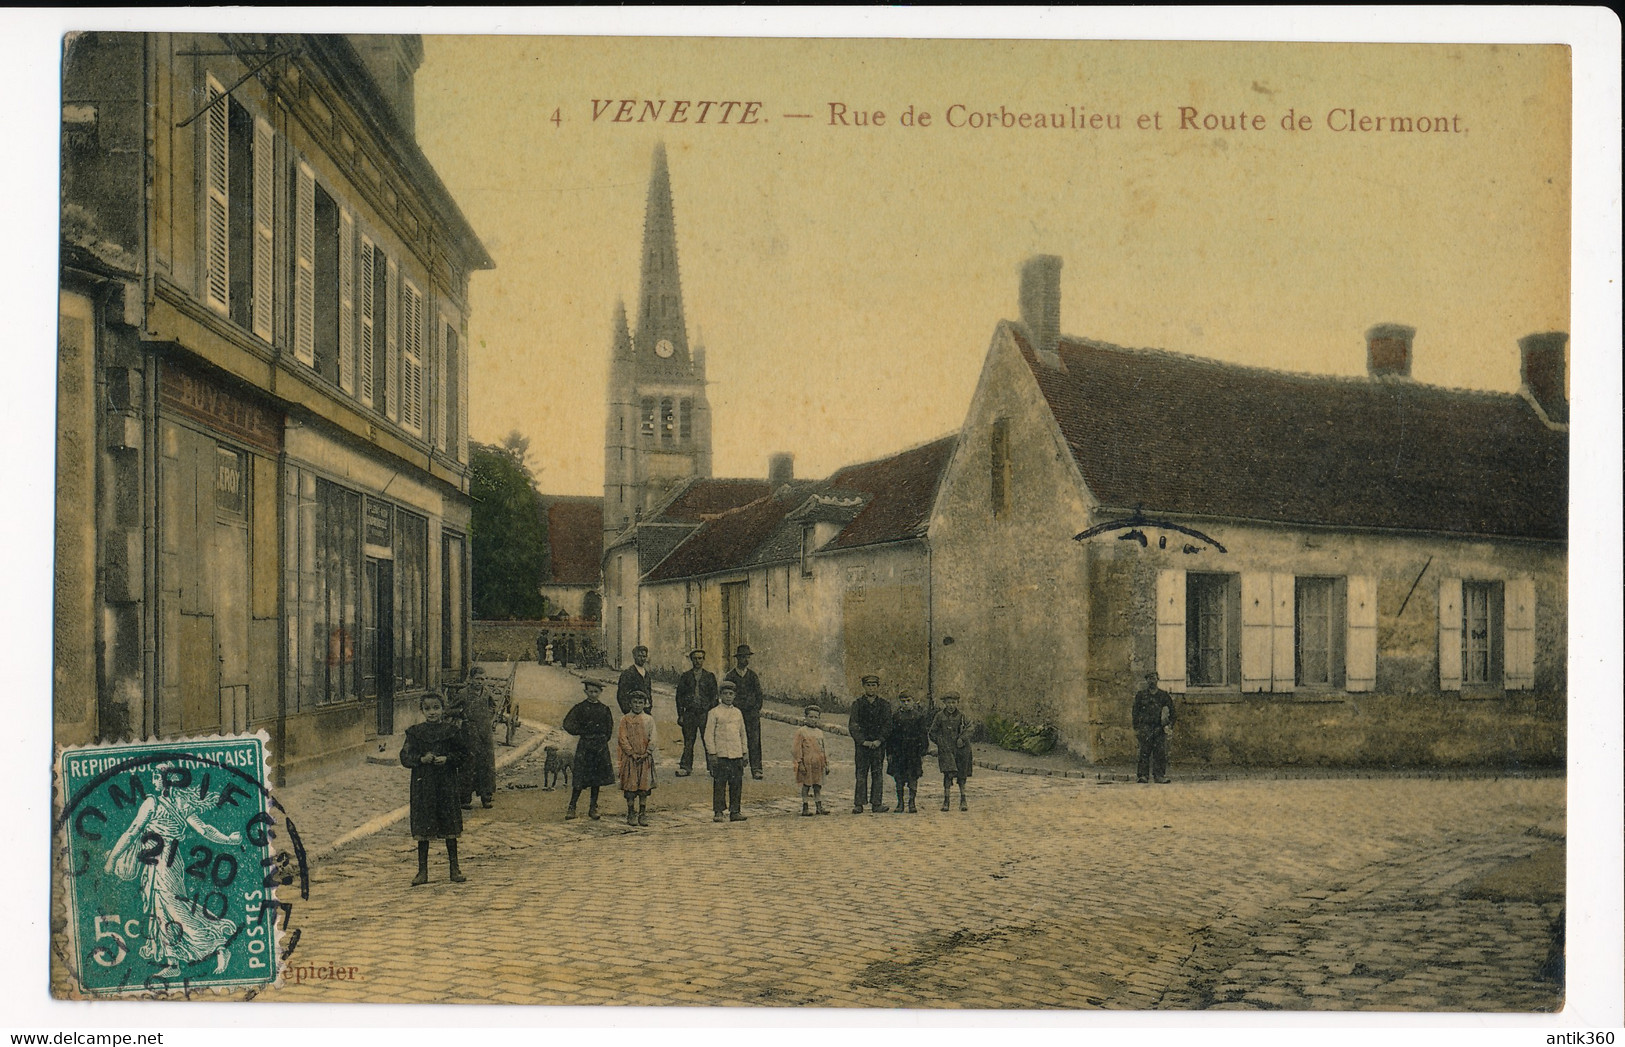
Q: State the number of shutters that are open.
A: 14